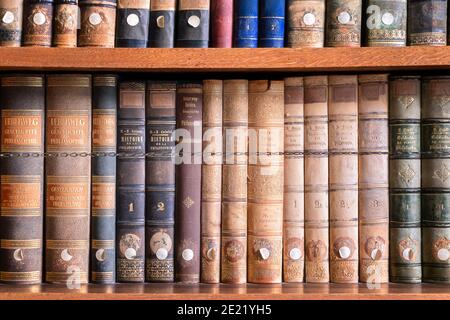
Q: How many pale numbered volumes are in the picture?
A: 4